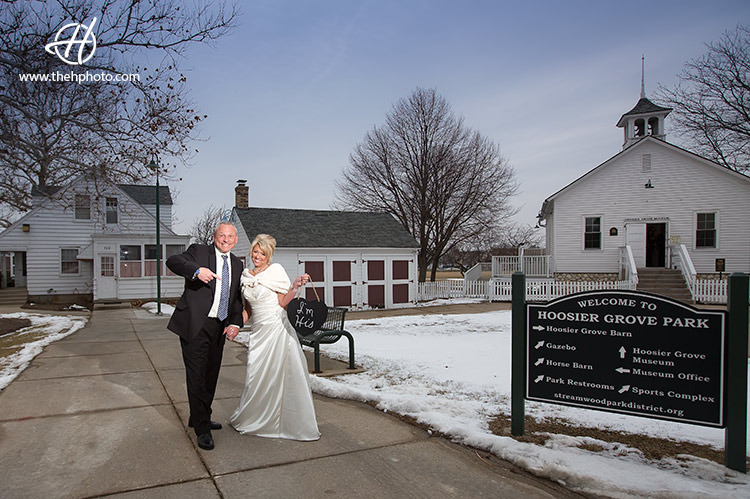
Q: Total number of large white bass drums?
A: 0